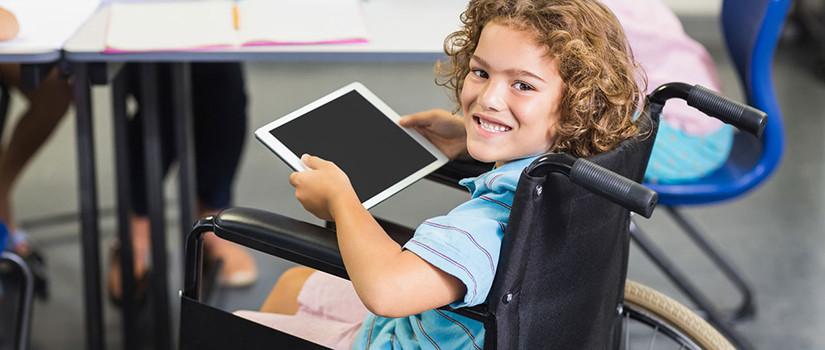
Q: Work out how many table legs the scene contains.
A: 4